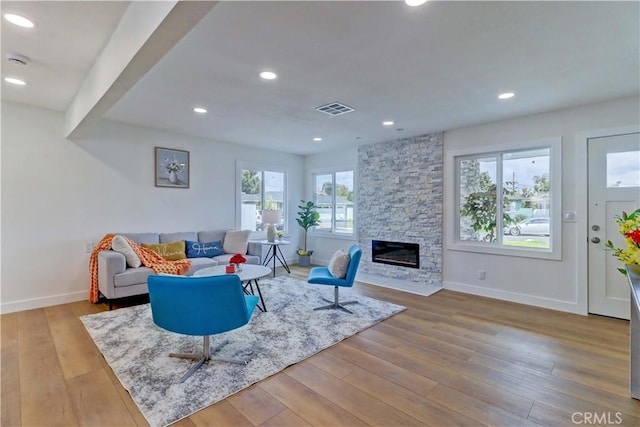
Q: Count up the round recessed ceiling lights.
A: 8